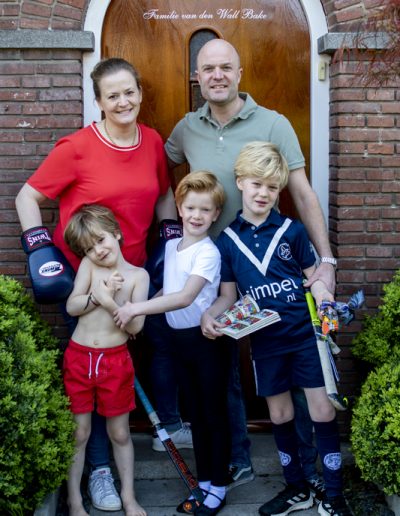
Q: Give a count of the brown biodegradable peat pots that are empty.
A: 0